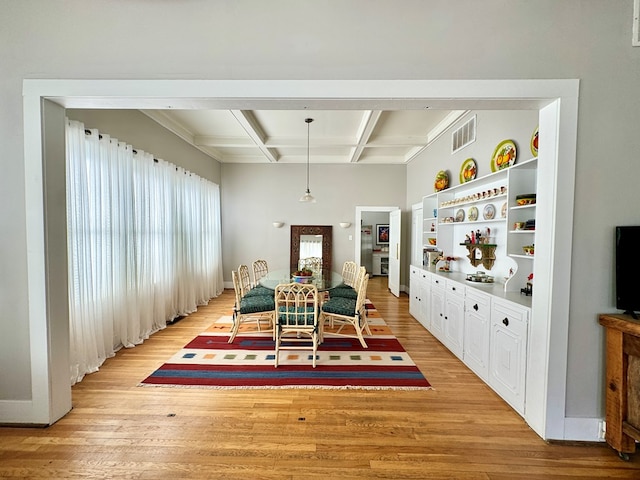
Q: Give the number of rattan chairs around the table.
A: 8